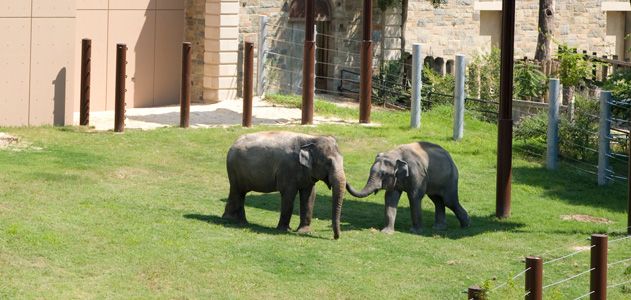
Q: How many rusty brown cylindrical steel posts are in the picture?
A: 11